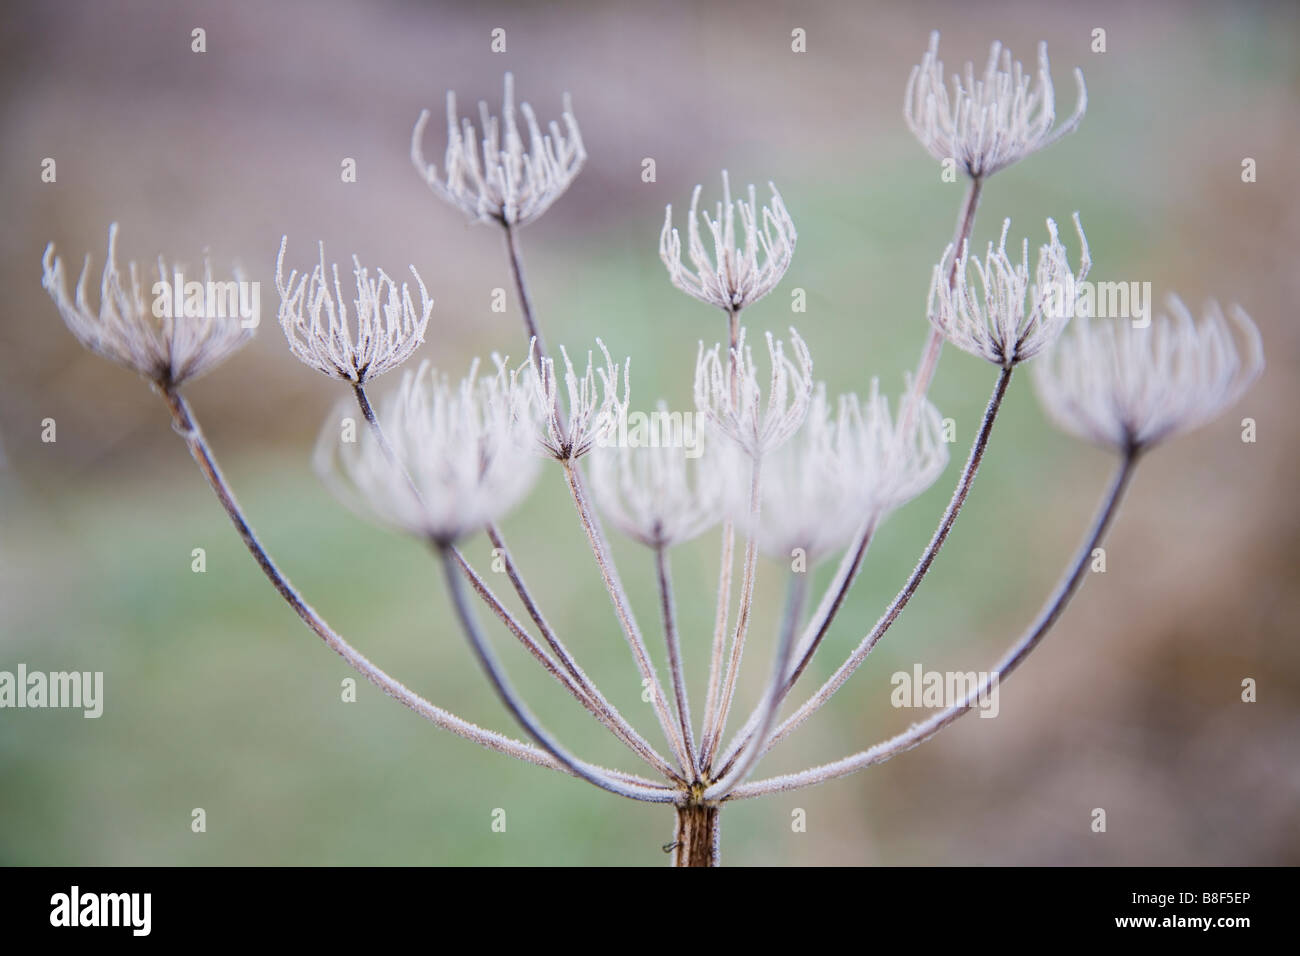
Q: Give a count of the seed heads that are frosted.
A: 13